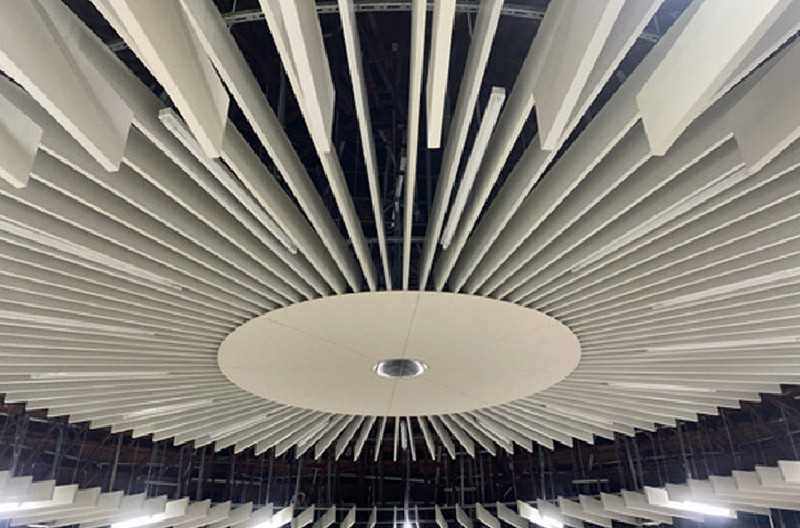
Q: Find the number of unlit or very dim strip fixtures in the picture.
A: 15